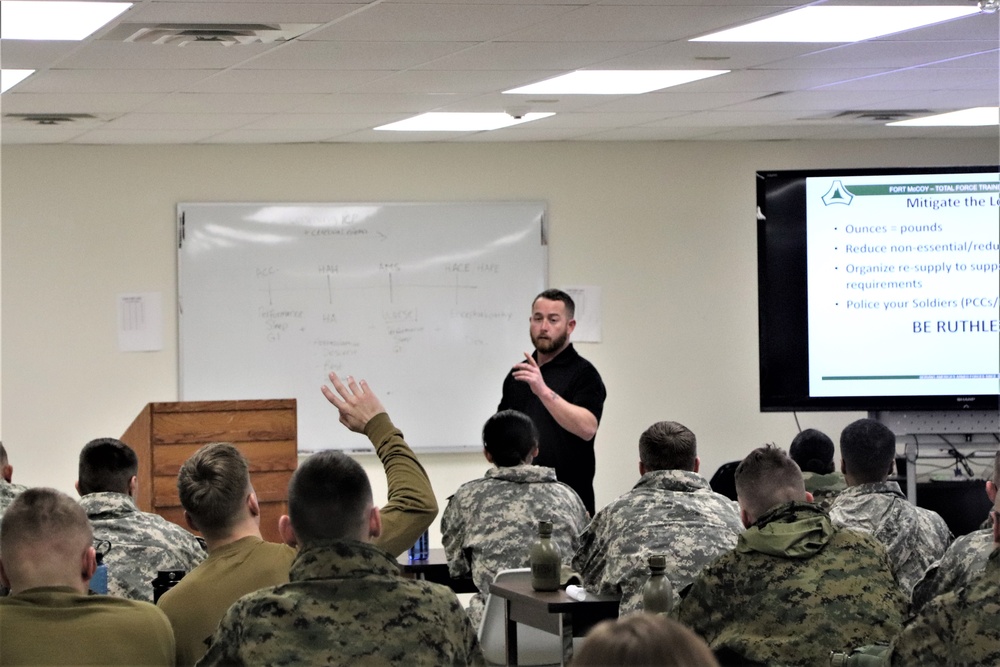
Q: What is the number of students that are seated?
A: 13